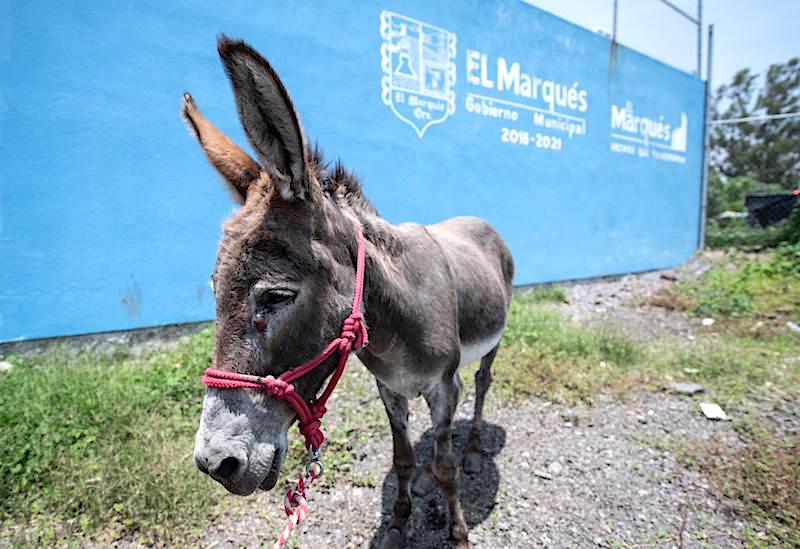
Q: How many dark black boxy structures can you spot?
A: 1